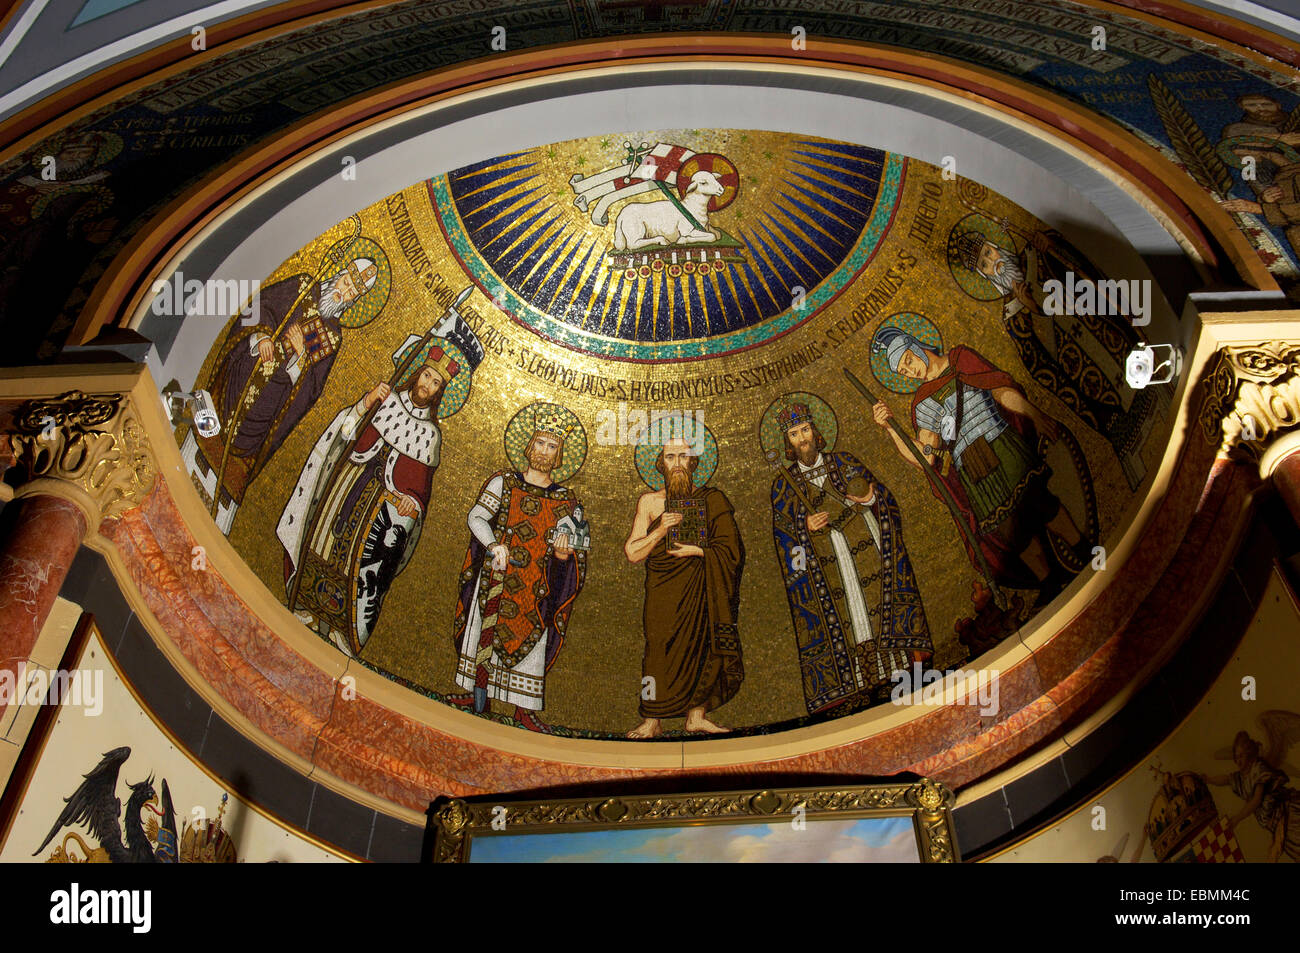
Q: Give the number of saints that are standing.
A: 7